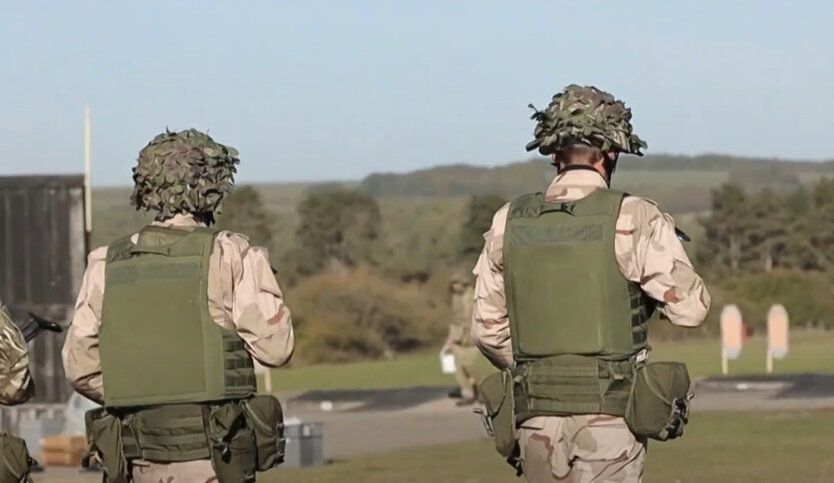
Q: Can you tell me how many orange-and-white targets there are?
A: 2